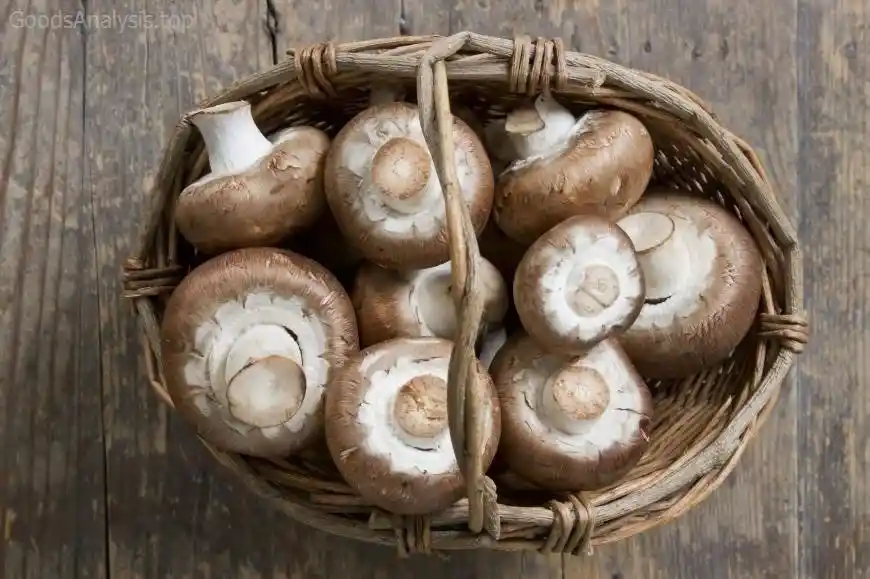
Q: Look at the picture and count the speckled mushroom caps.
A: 9